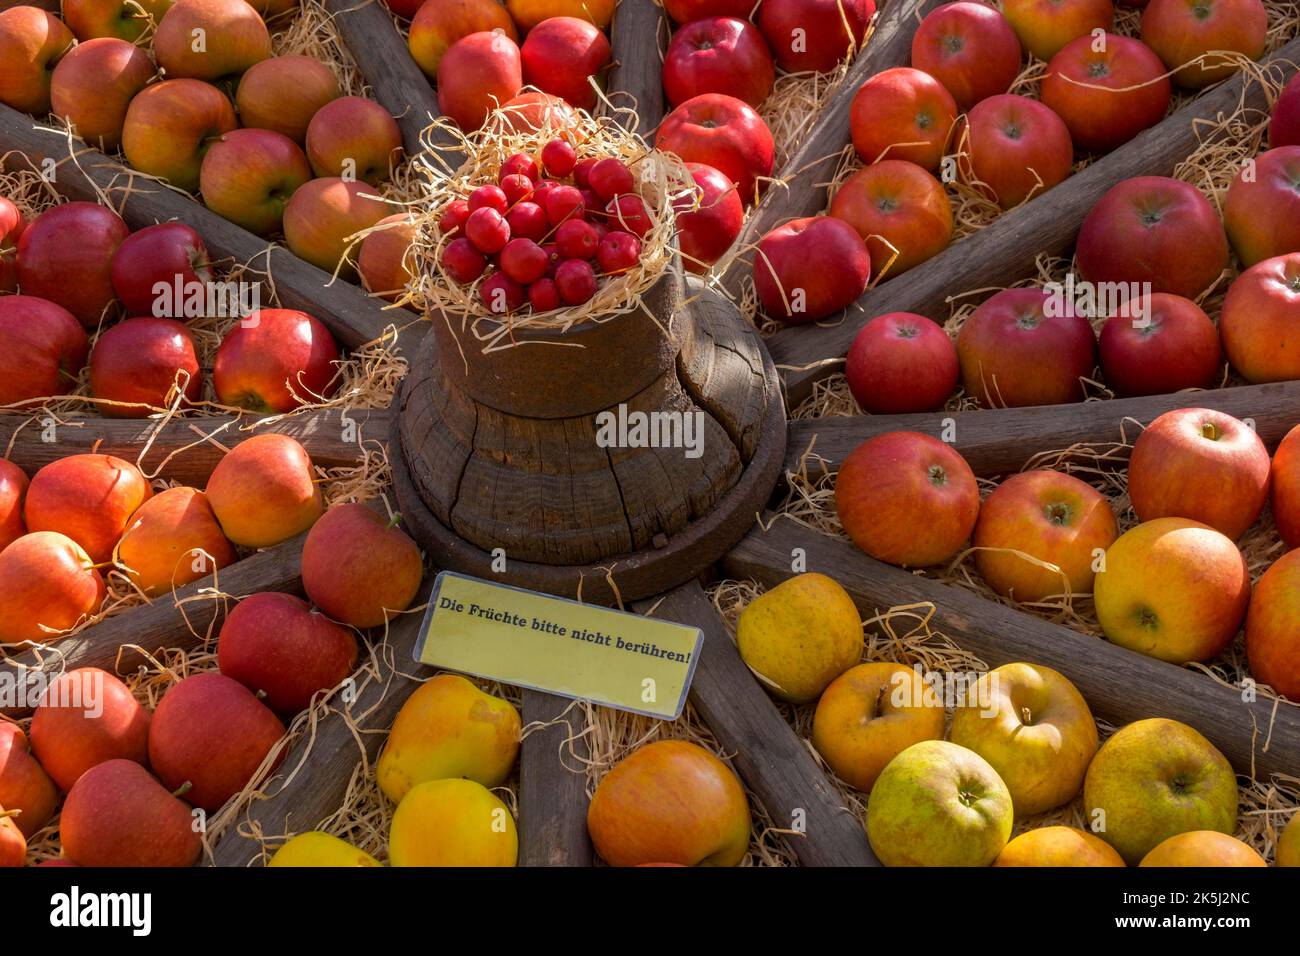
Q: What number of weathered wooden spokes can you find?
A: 12